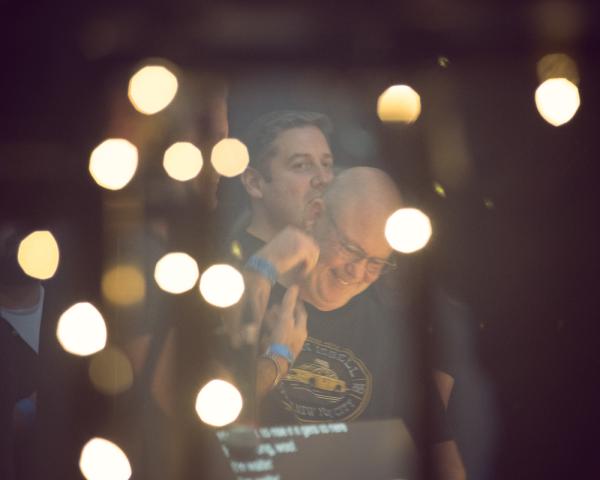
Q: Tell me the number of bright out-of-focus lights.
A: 13